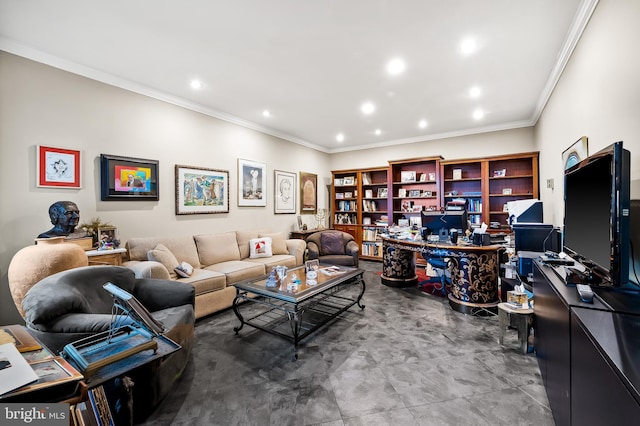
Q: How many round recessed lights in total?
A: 10